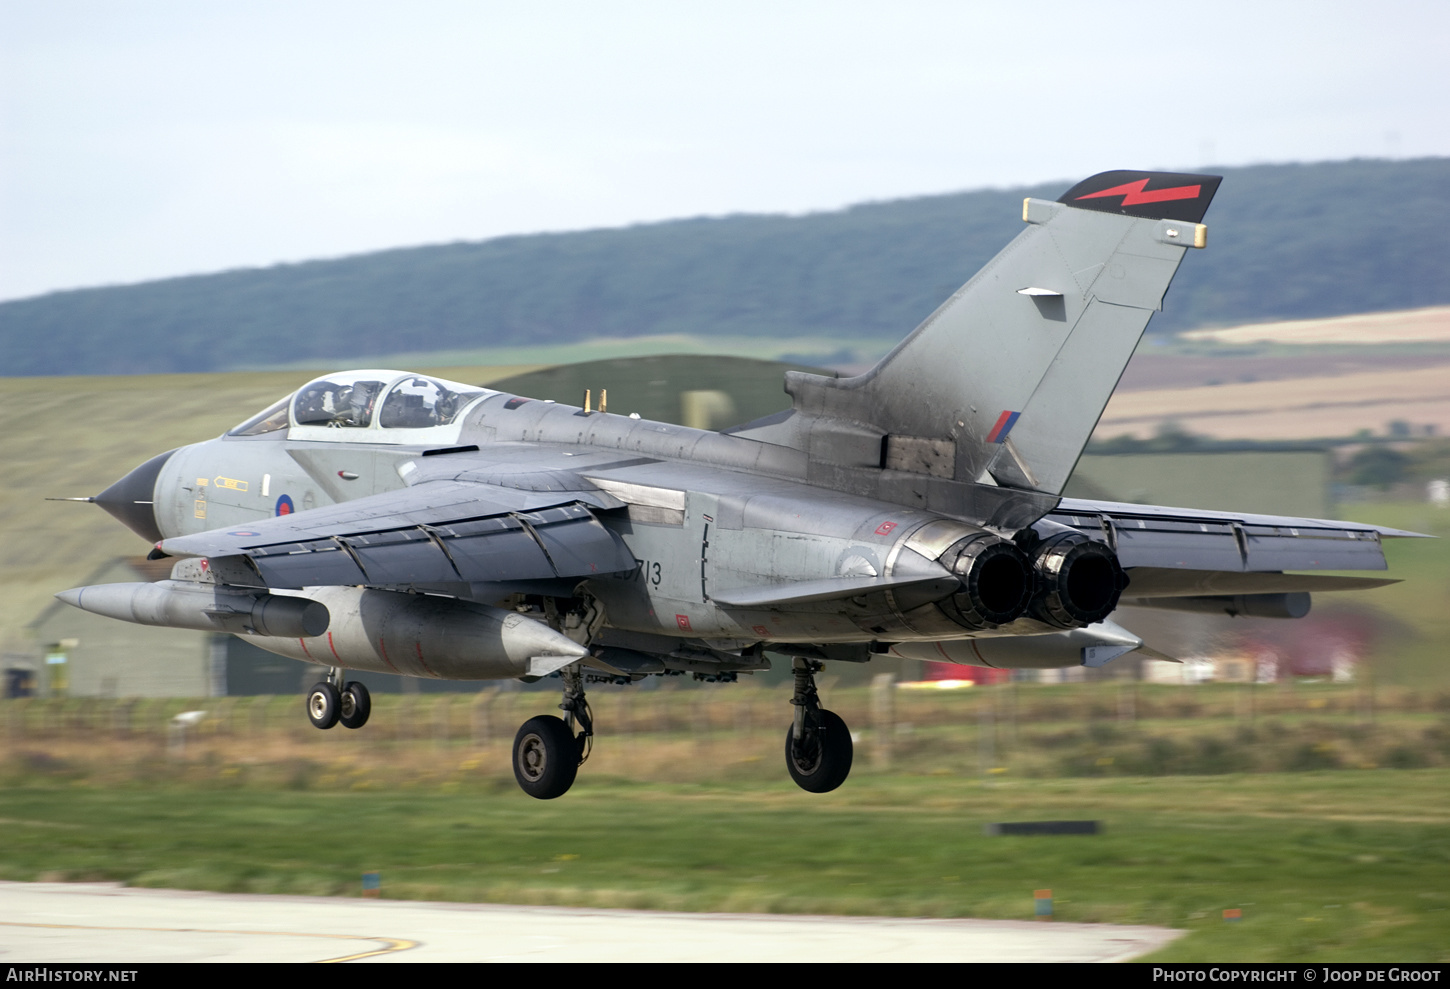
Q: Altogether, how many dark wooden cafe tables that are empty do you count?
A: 0